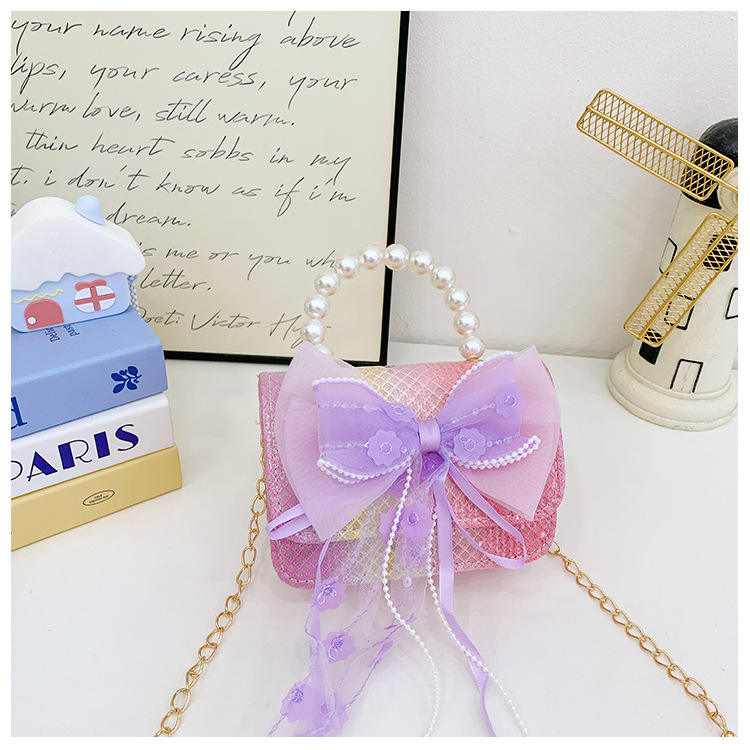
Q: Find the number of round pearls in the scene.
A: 12